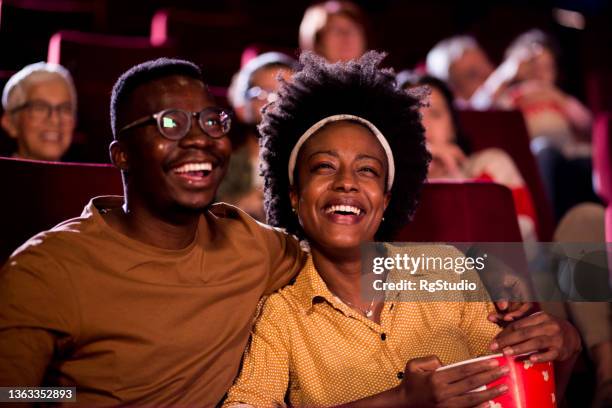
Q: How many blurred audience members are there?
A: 6